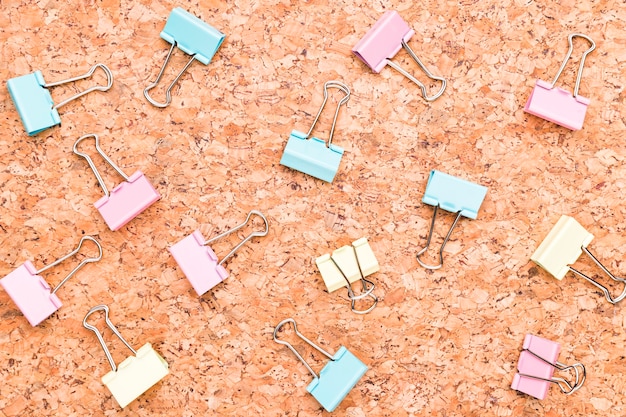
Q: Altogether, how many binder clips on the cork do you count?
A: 14